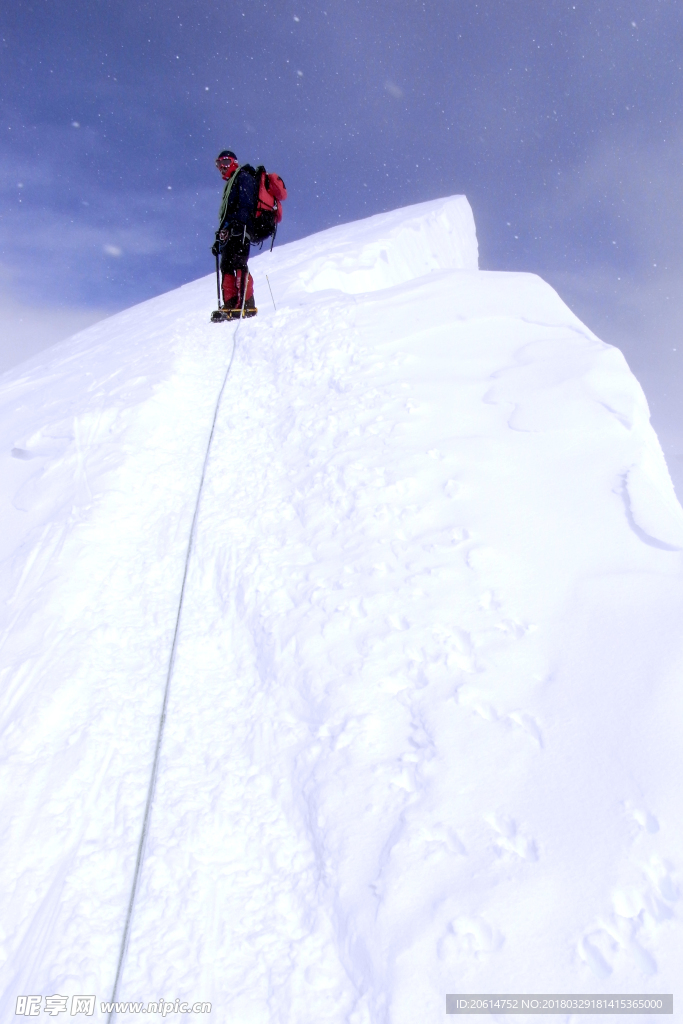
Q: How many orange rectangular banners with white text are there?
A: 0